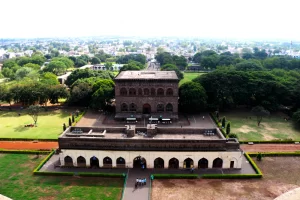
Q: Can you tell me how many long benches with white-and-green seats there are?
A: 3